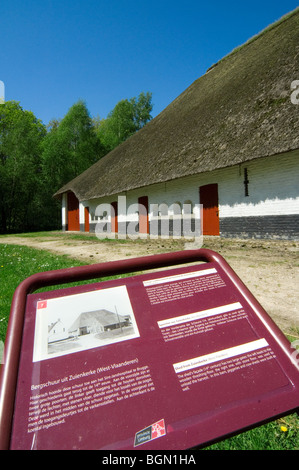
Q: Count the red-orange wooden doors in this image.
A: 5